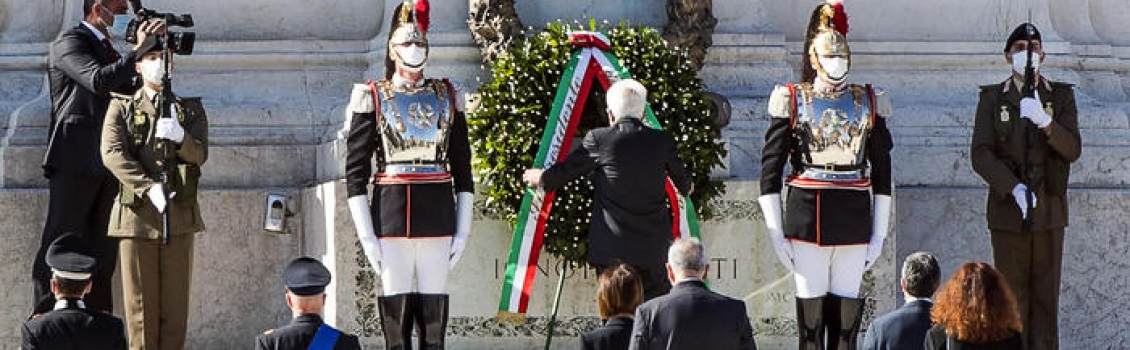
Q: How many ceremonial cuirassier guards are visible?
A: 2